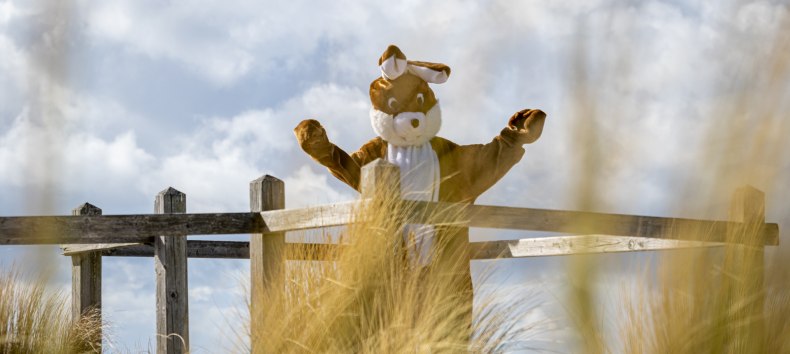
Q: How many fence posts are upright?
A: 5